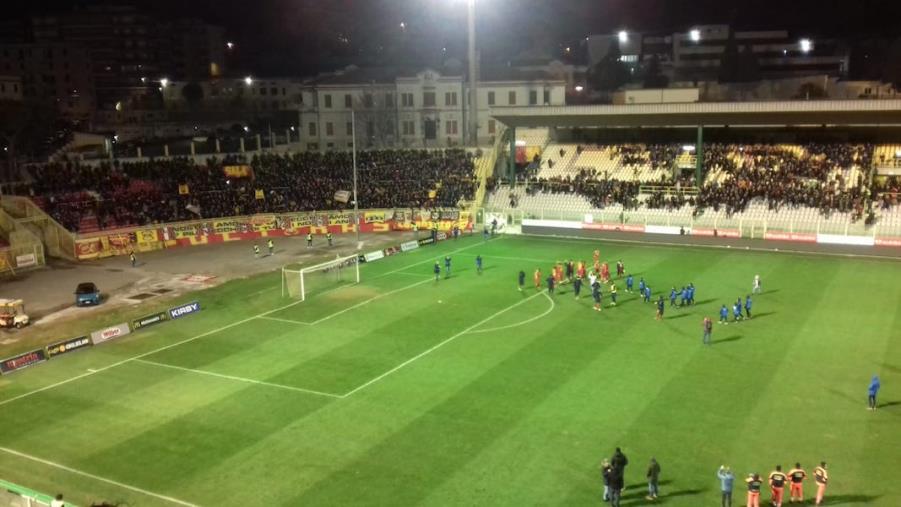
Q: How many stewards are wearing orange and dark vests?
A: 4